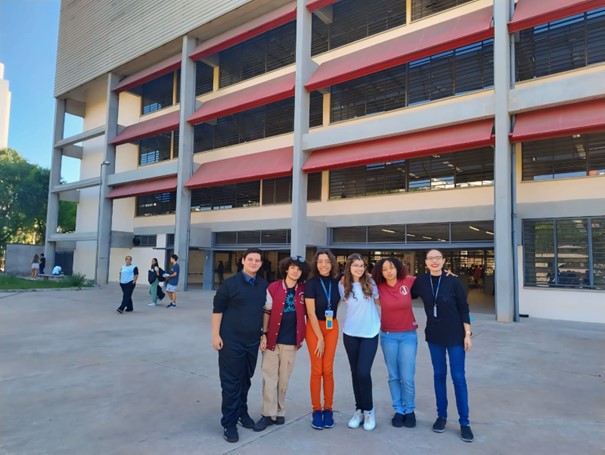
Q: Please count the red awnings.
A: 11